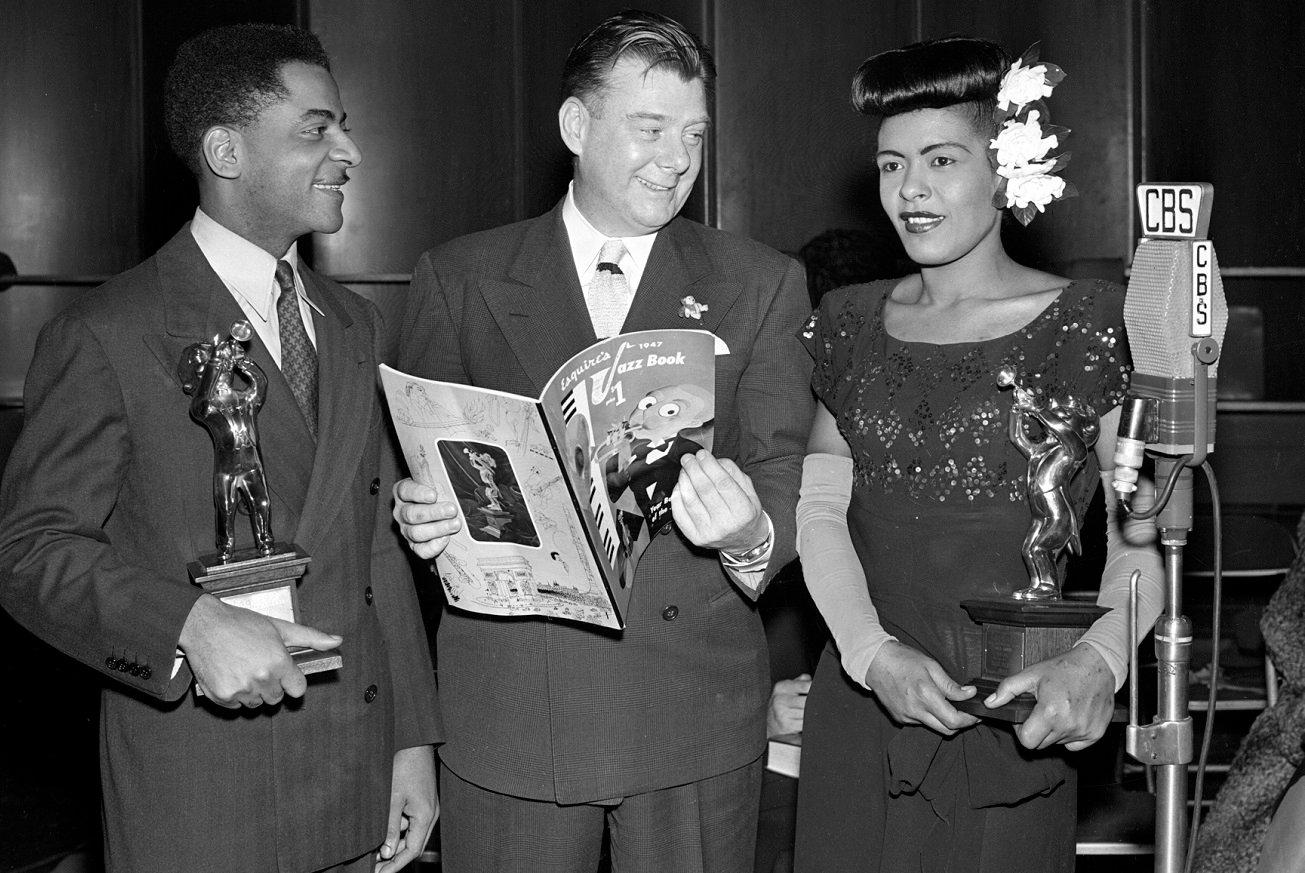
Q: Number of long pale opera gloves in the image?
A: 2